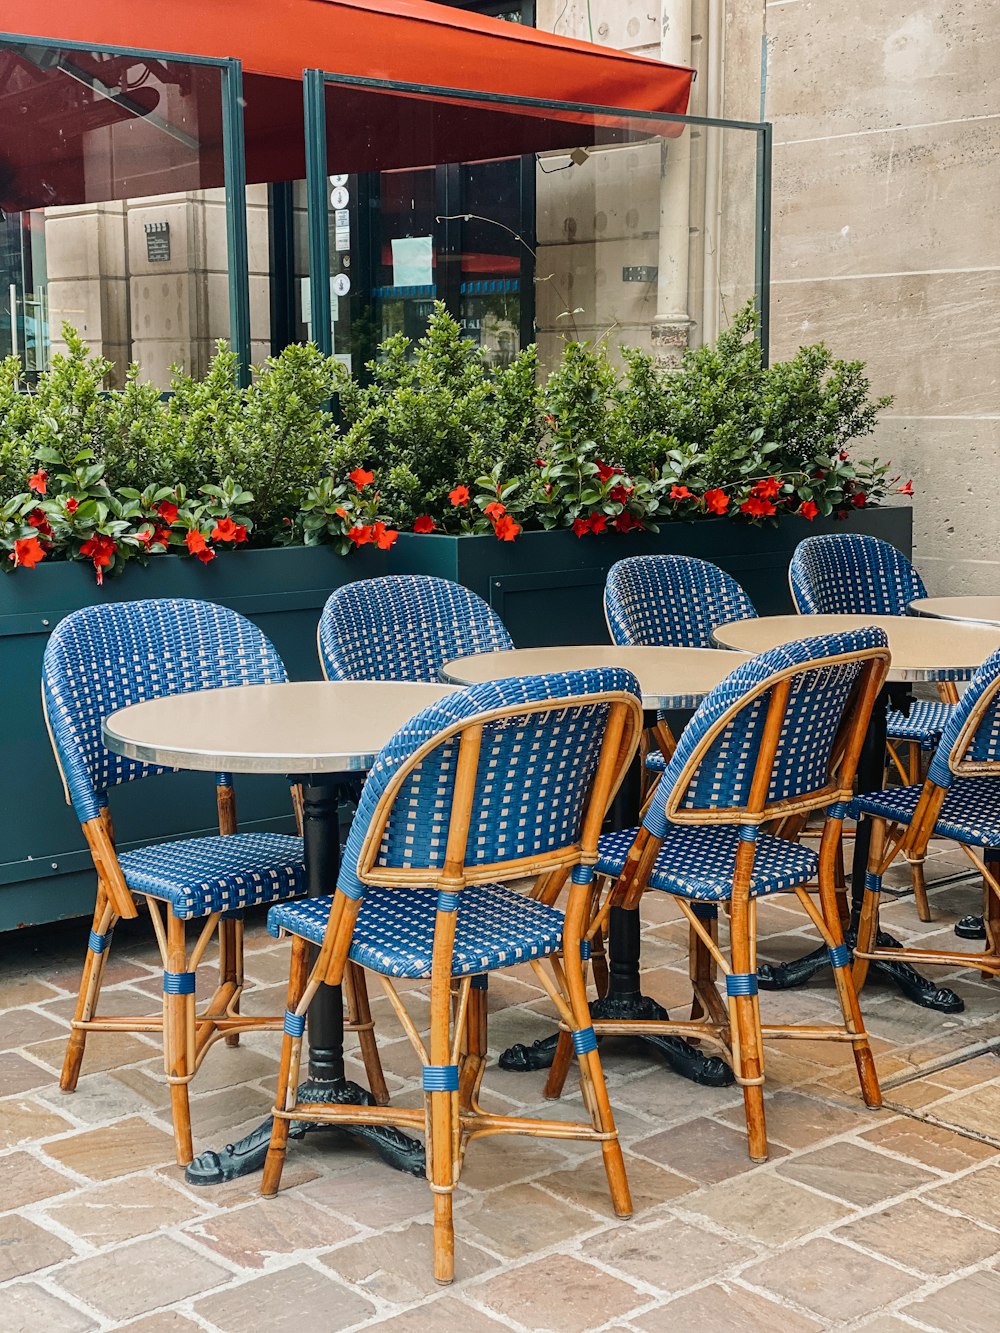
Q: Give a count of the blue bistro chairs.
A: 7